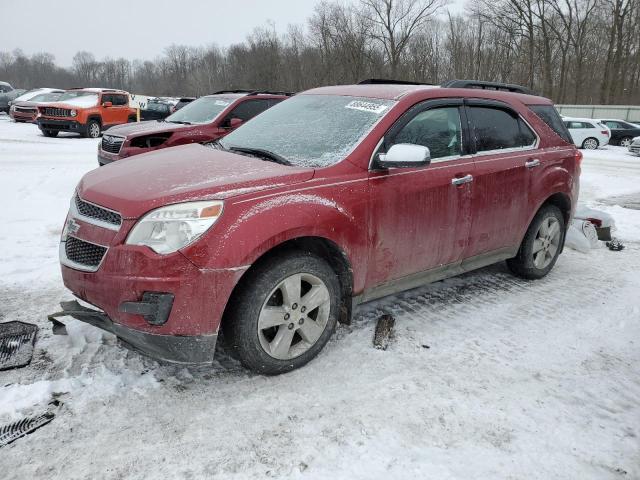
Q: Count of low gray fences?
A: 1